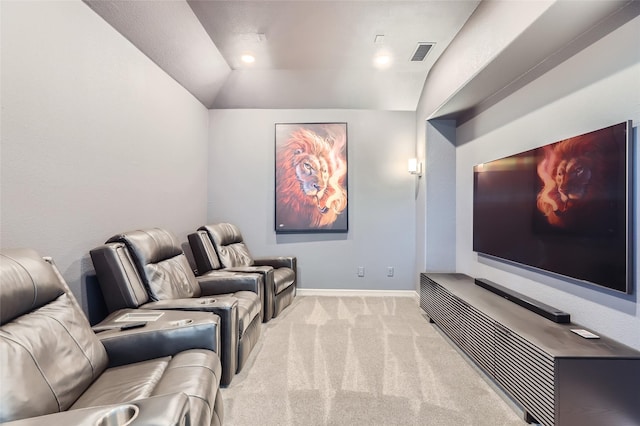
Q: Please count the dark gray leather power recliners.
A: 3